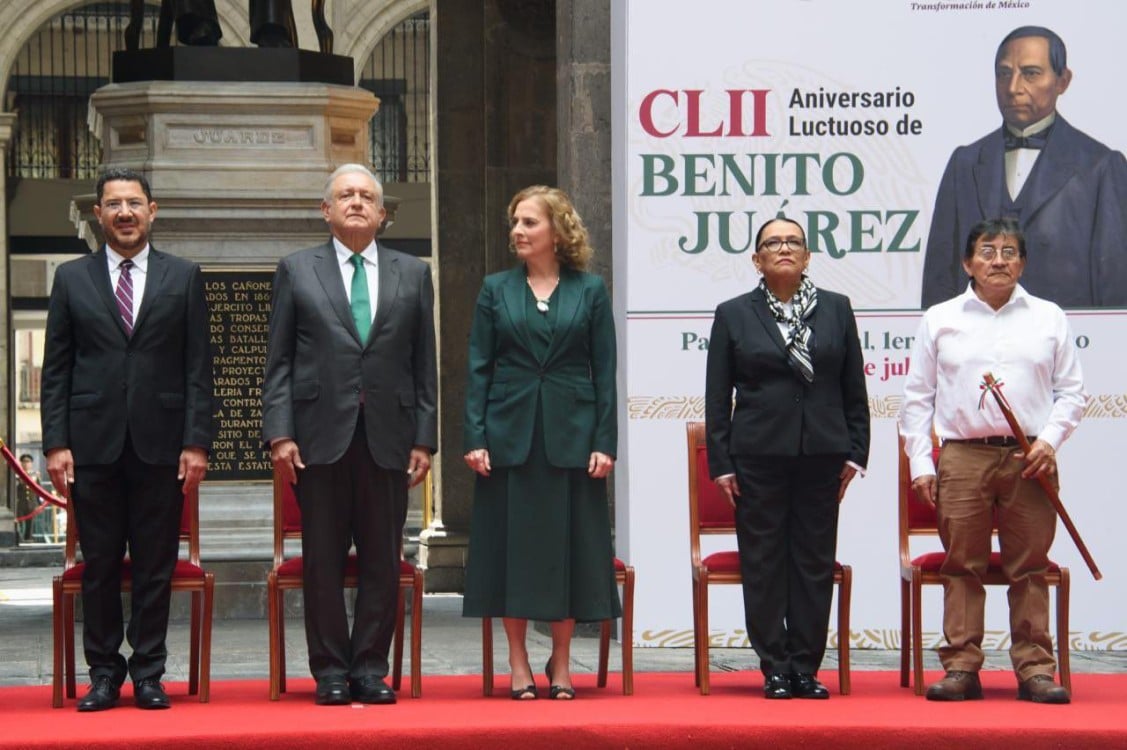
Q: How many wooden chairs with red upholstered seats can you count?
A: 5